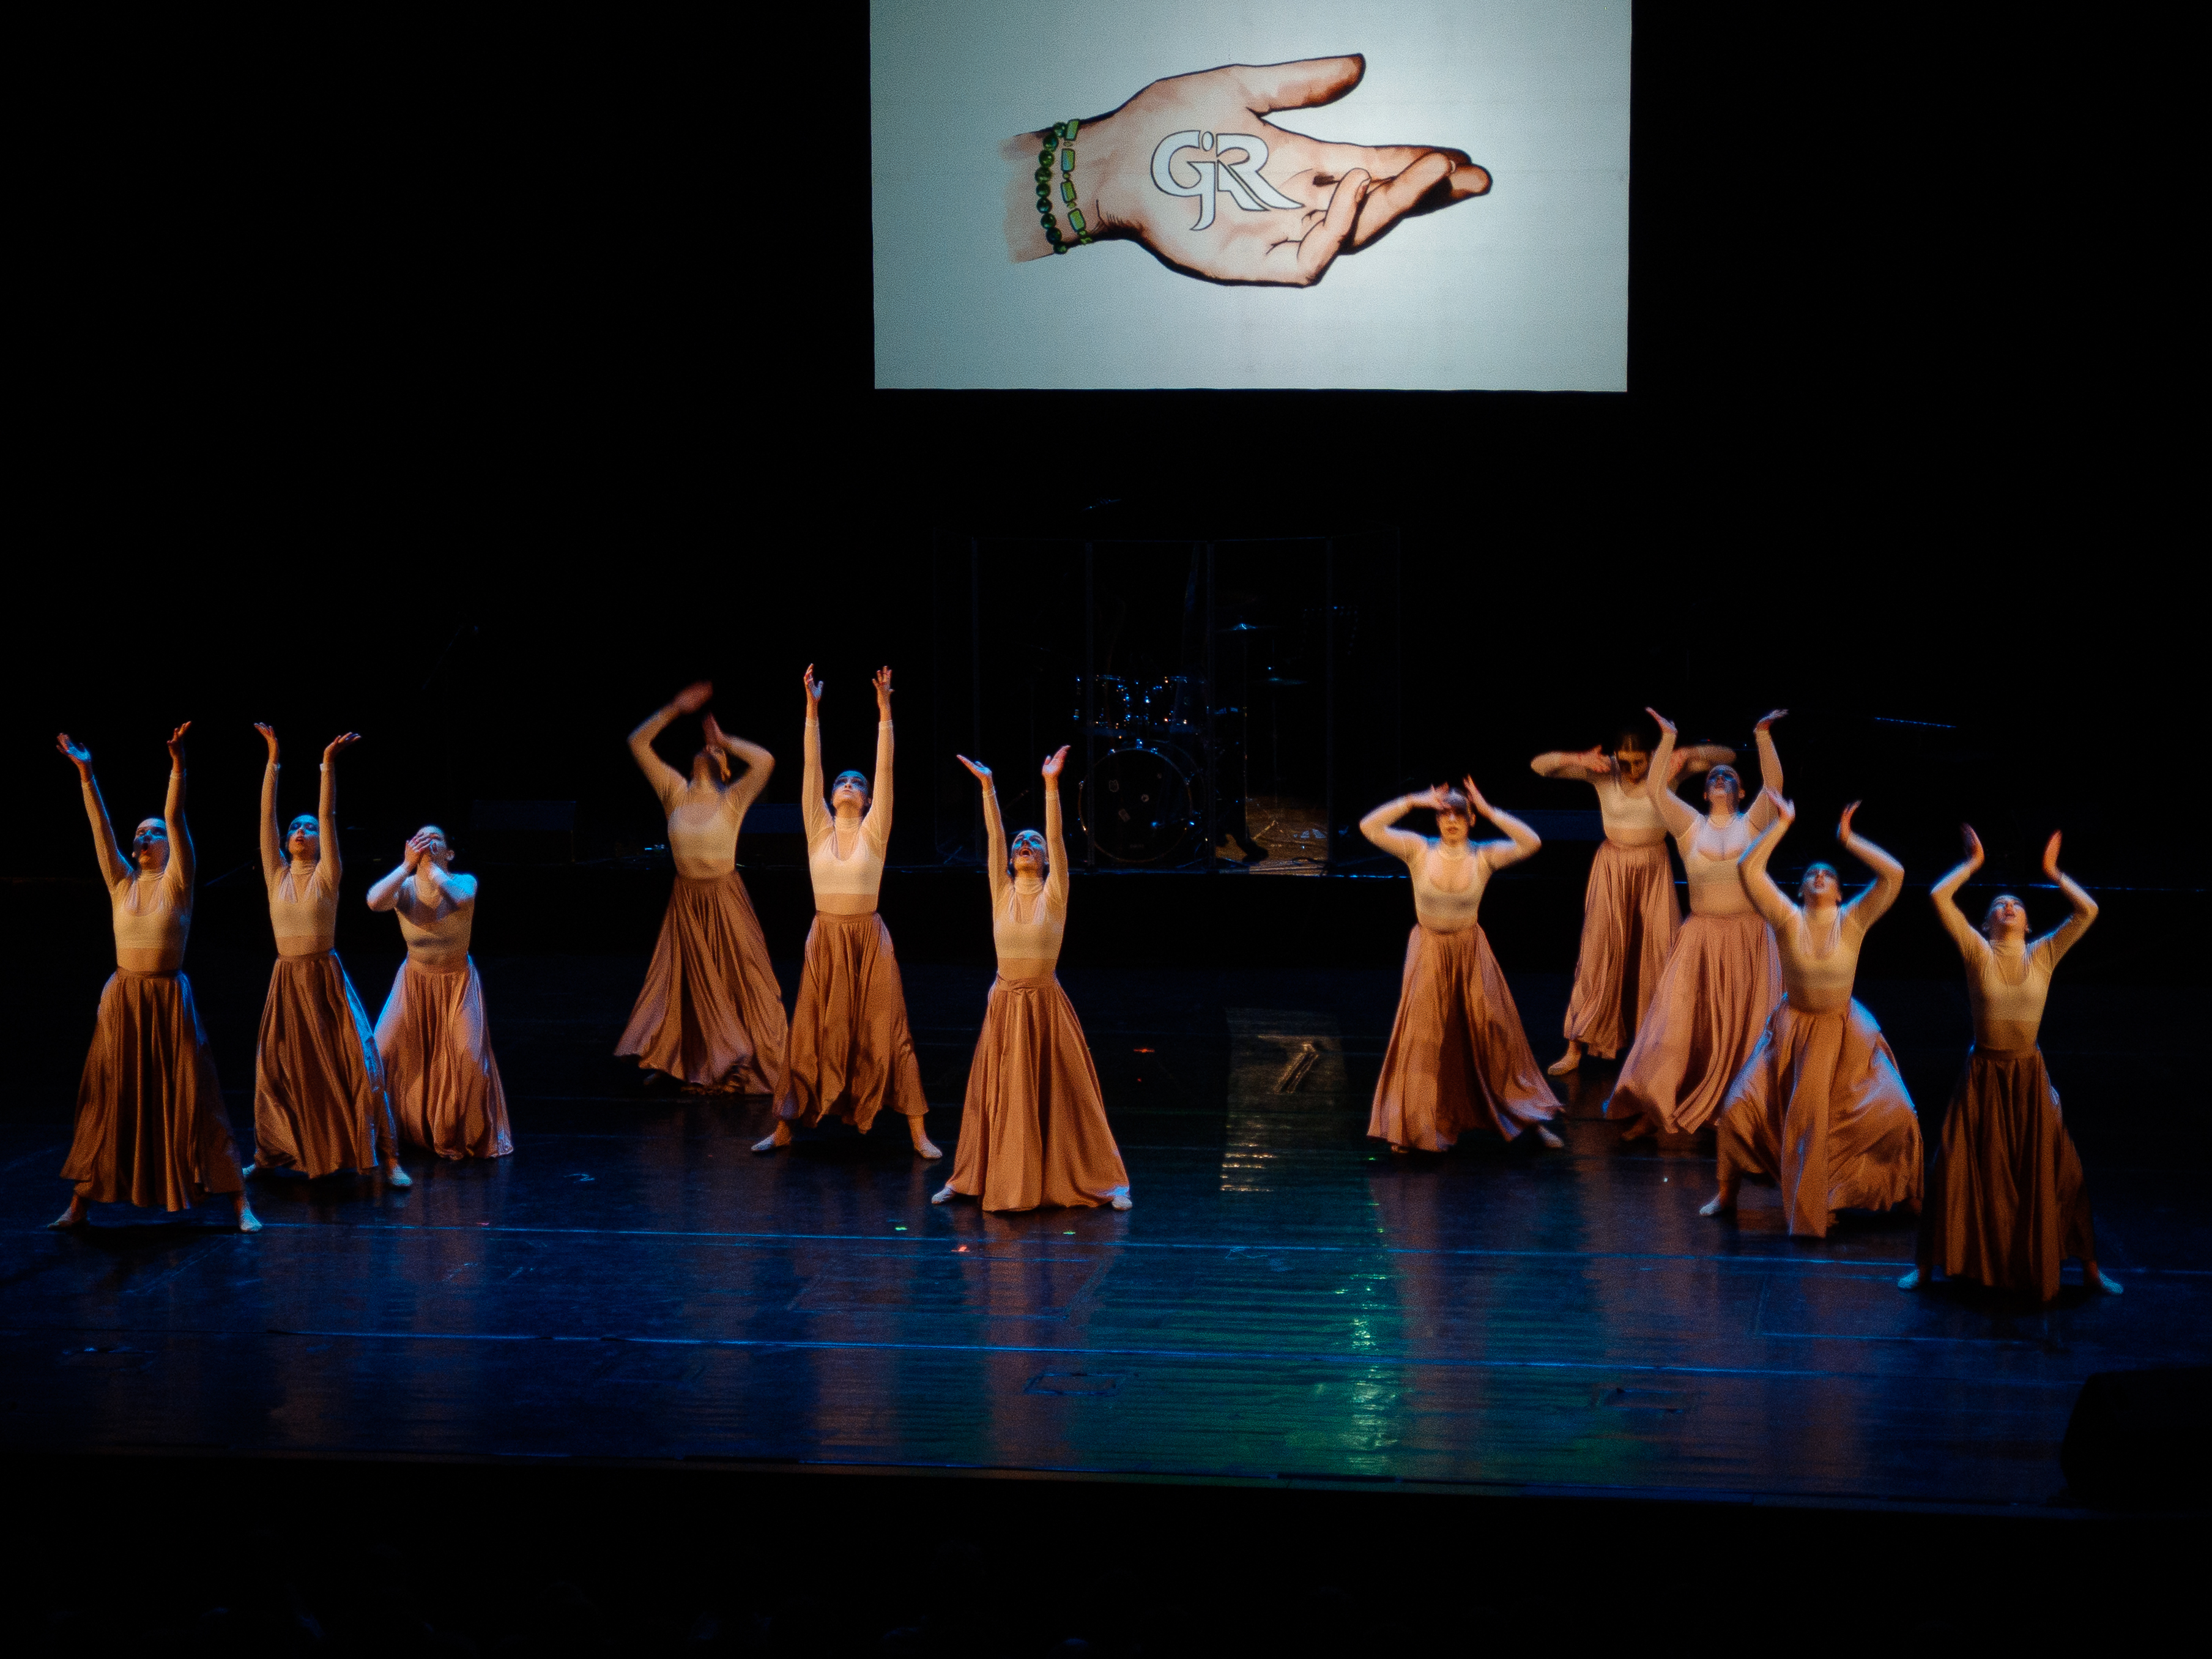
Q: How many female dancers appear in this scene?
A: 11